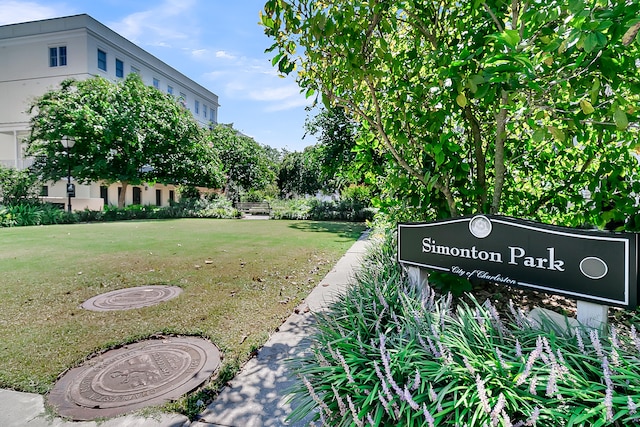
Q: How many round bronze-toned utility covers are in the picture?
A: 2